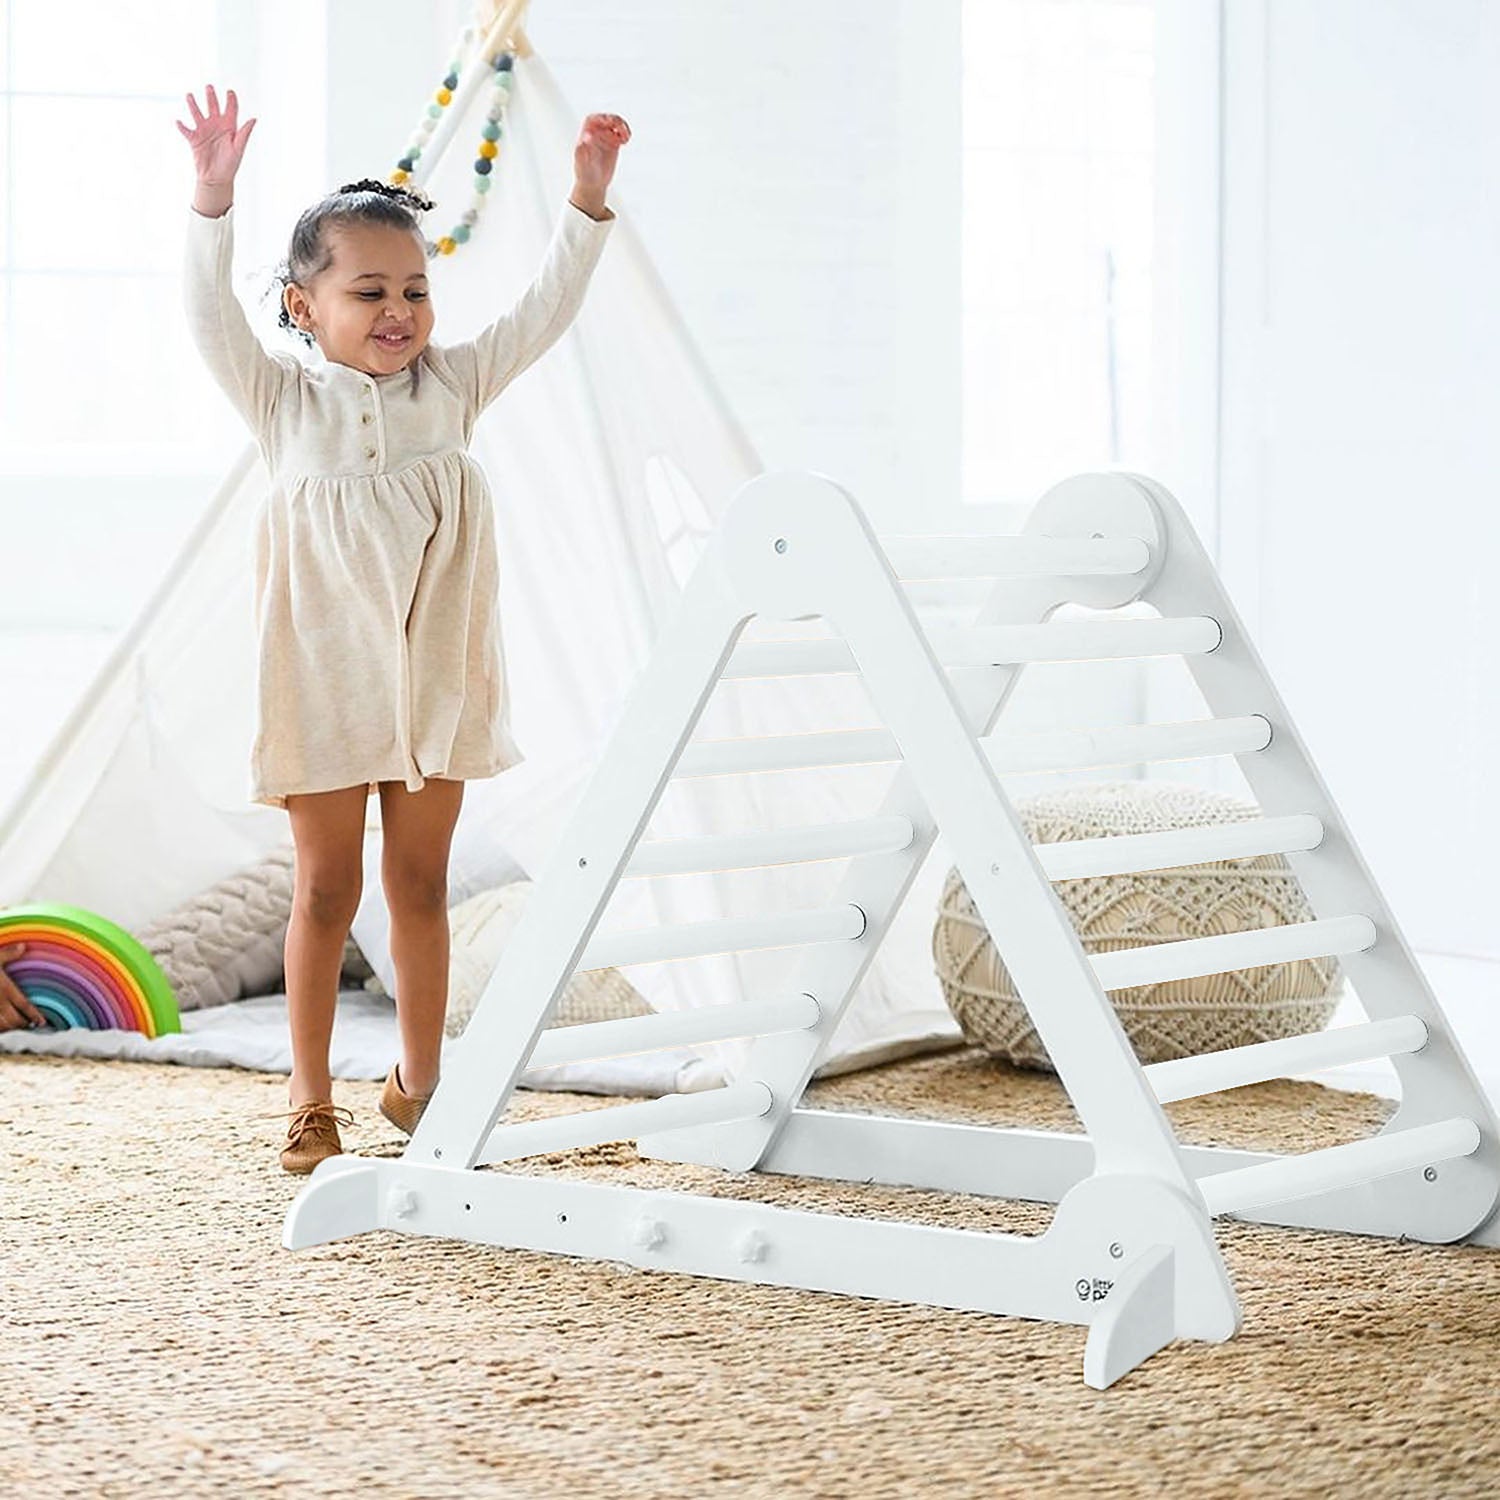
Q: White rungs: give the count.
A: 13